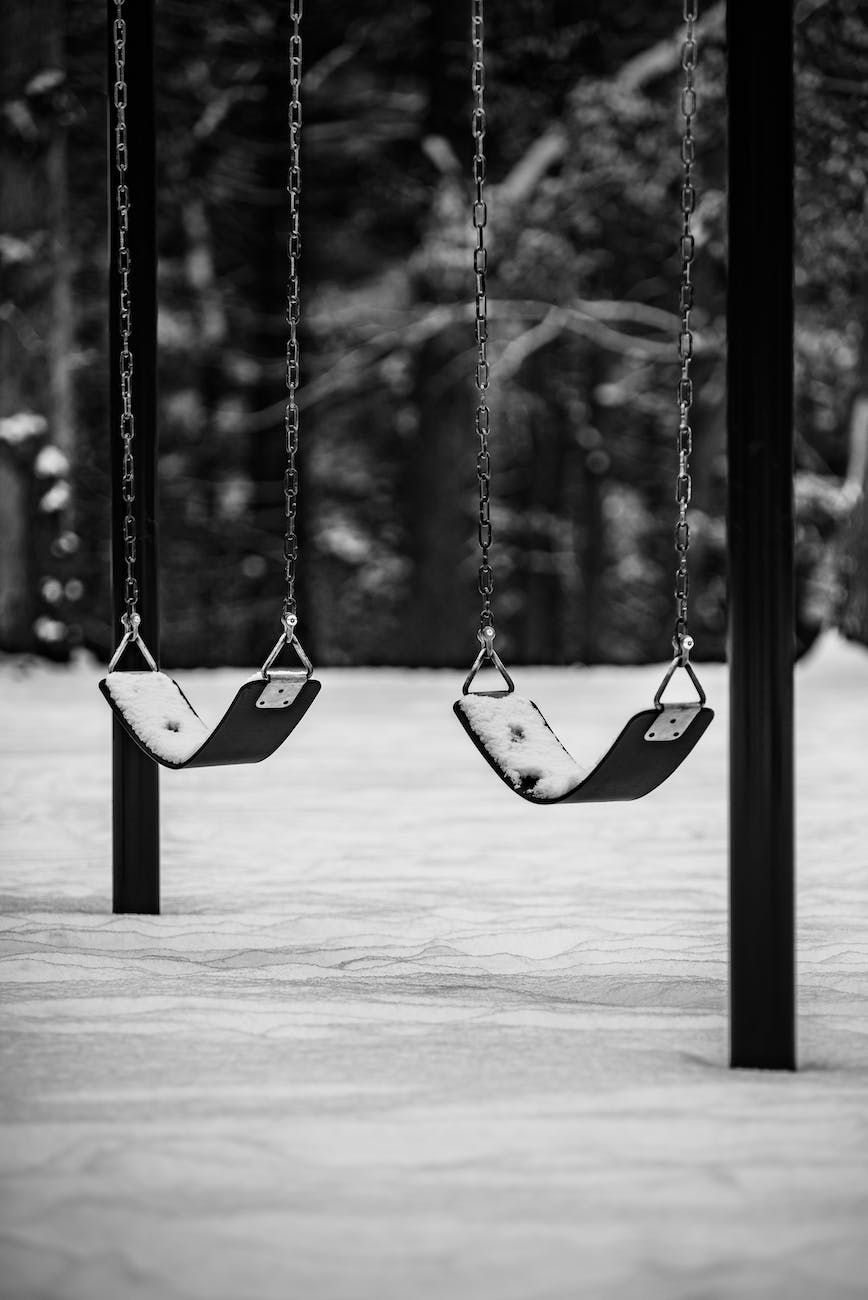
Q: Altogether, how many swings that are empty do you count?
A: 2